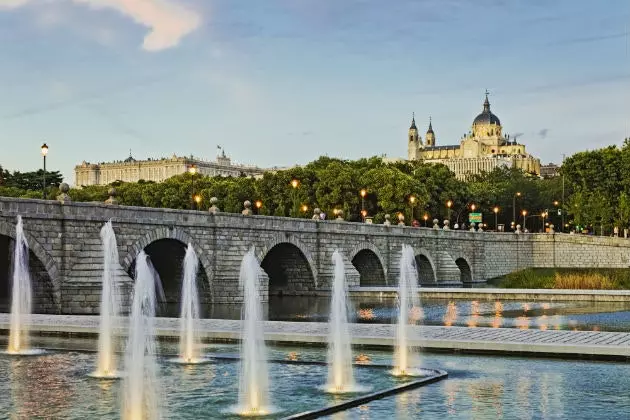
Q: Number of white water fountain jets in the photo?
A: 7